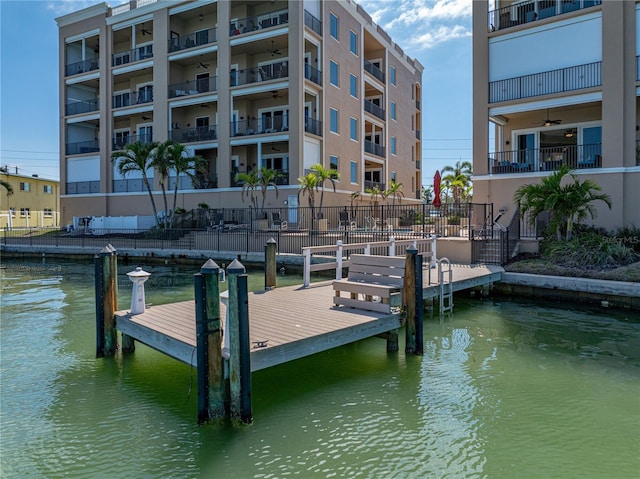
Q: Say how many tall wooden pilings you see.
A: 6